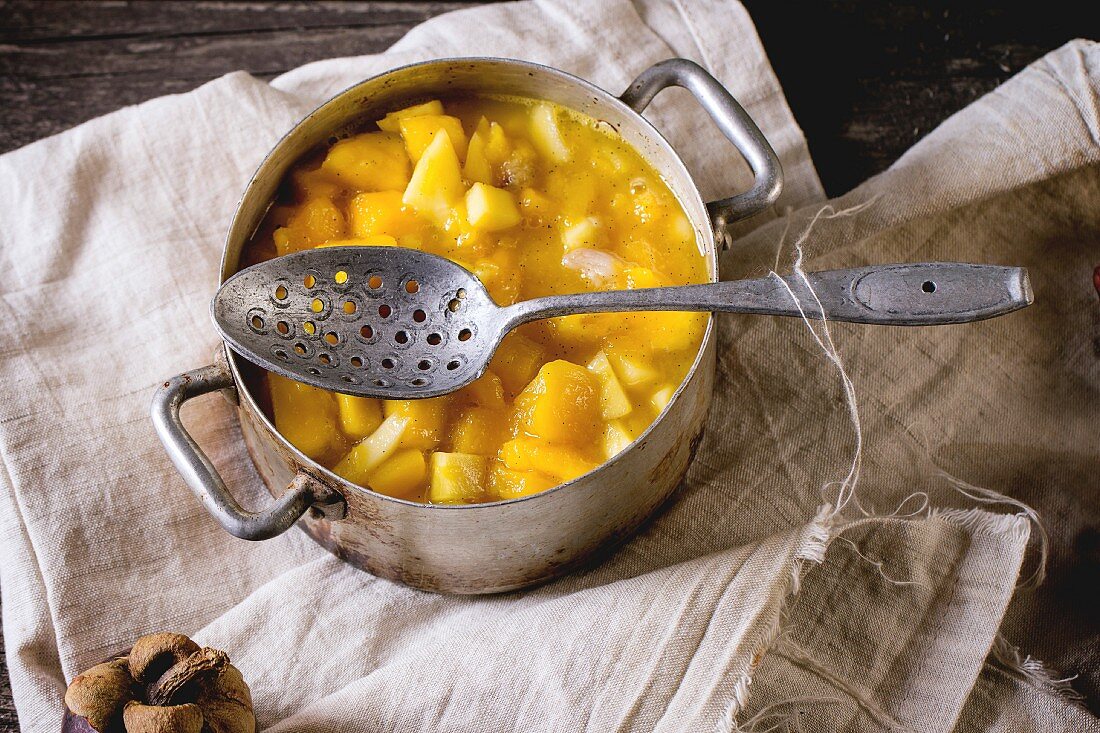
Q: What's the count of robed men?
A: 0